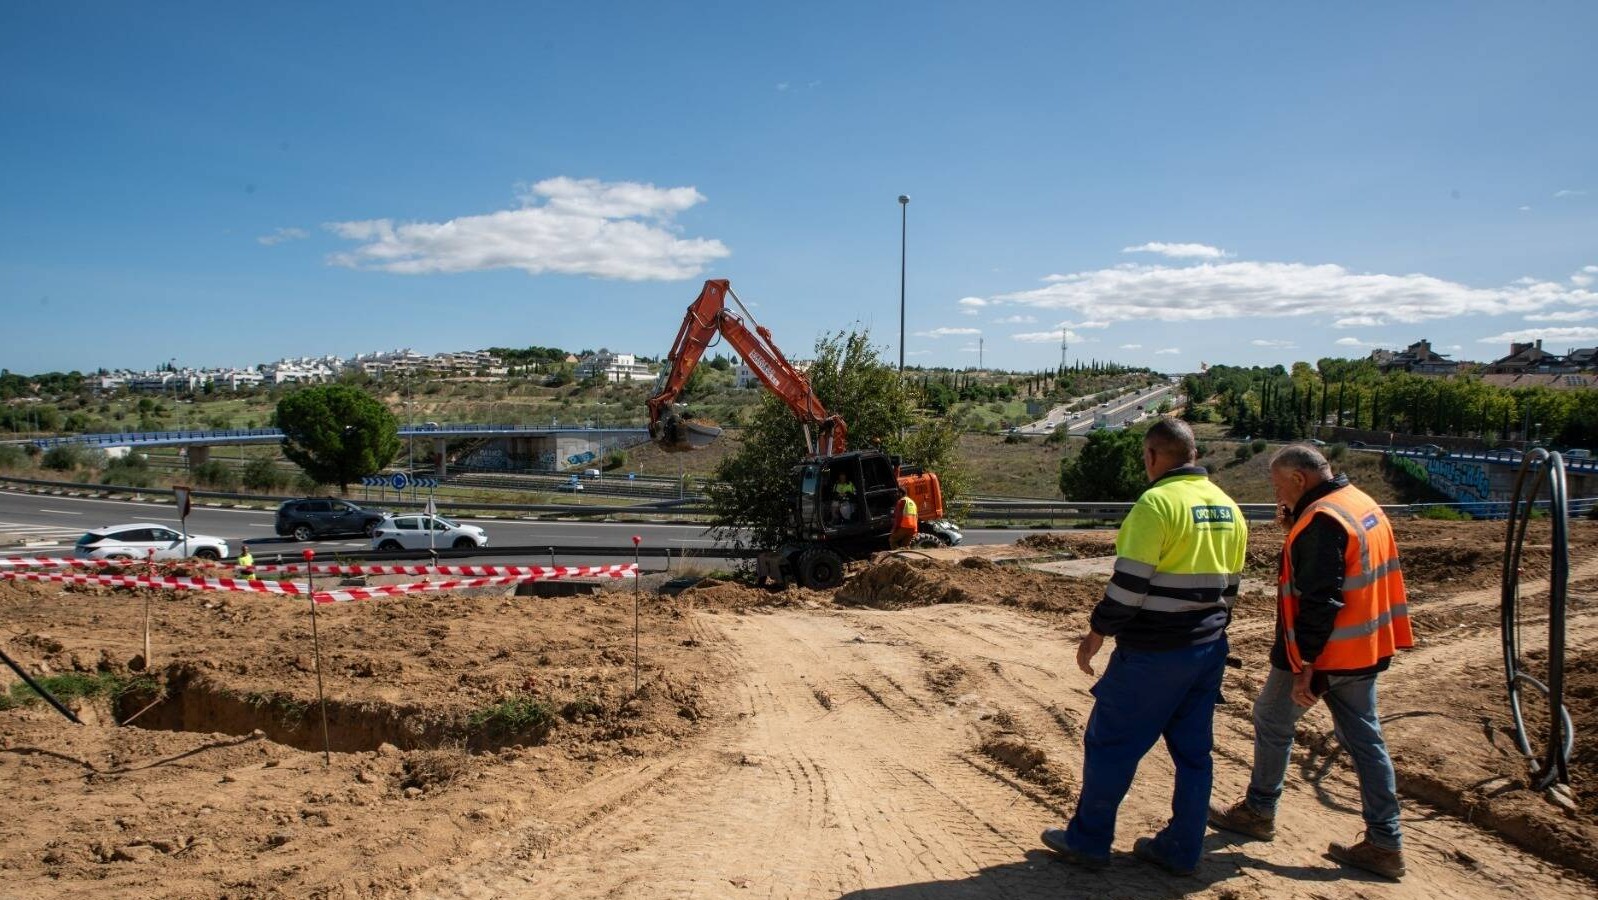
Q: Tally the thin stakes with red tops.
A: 3